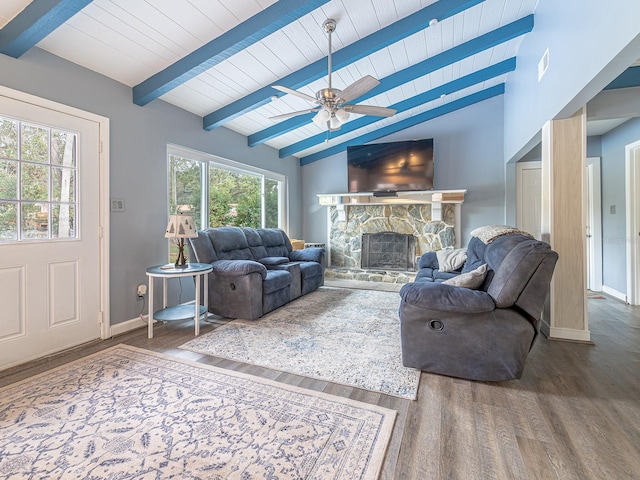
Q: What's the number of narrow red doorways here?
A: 0